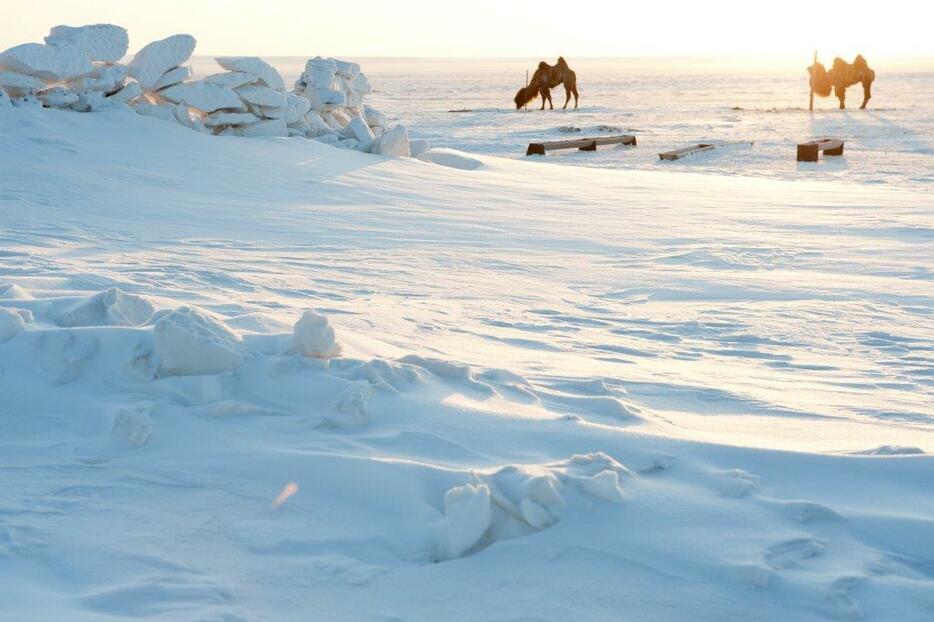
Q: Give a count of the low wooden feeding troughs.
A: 3